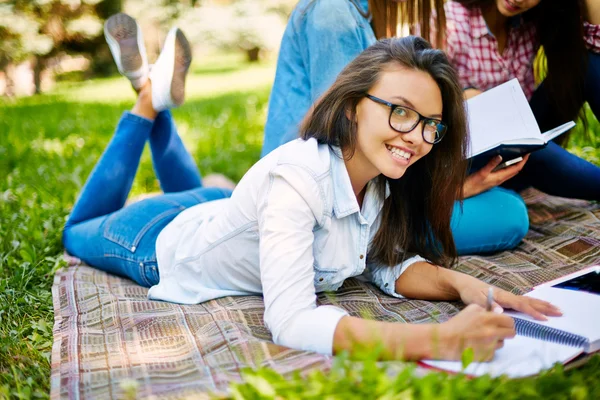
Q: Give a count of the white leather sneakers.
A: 2